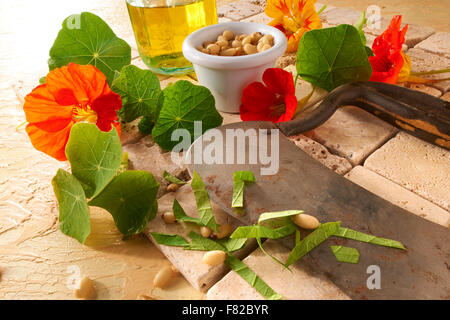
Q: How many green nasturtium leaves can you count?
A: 7